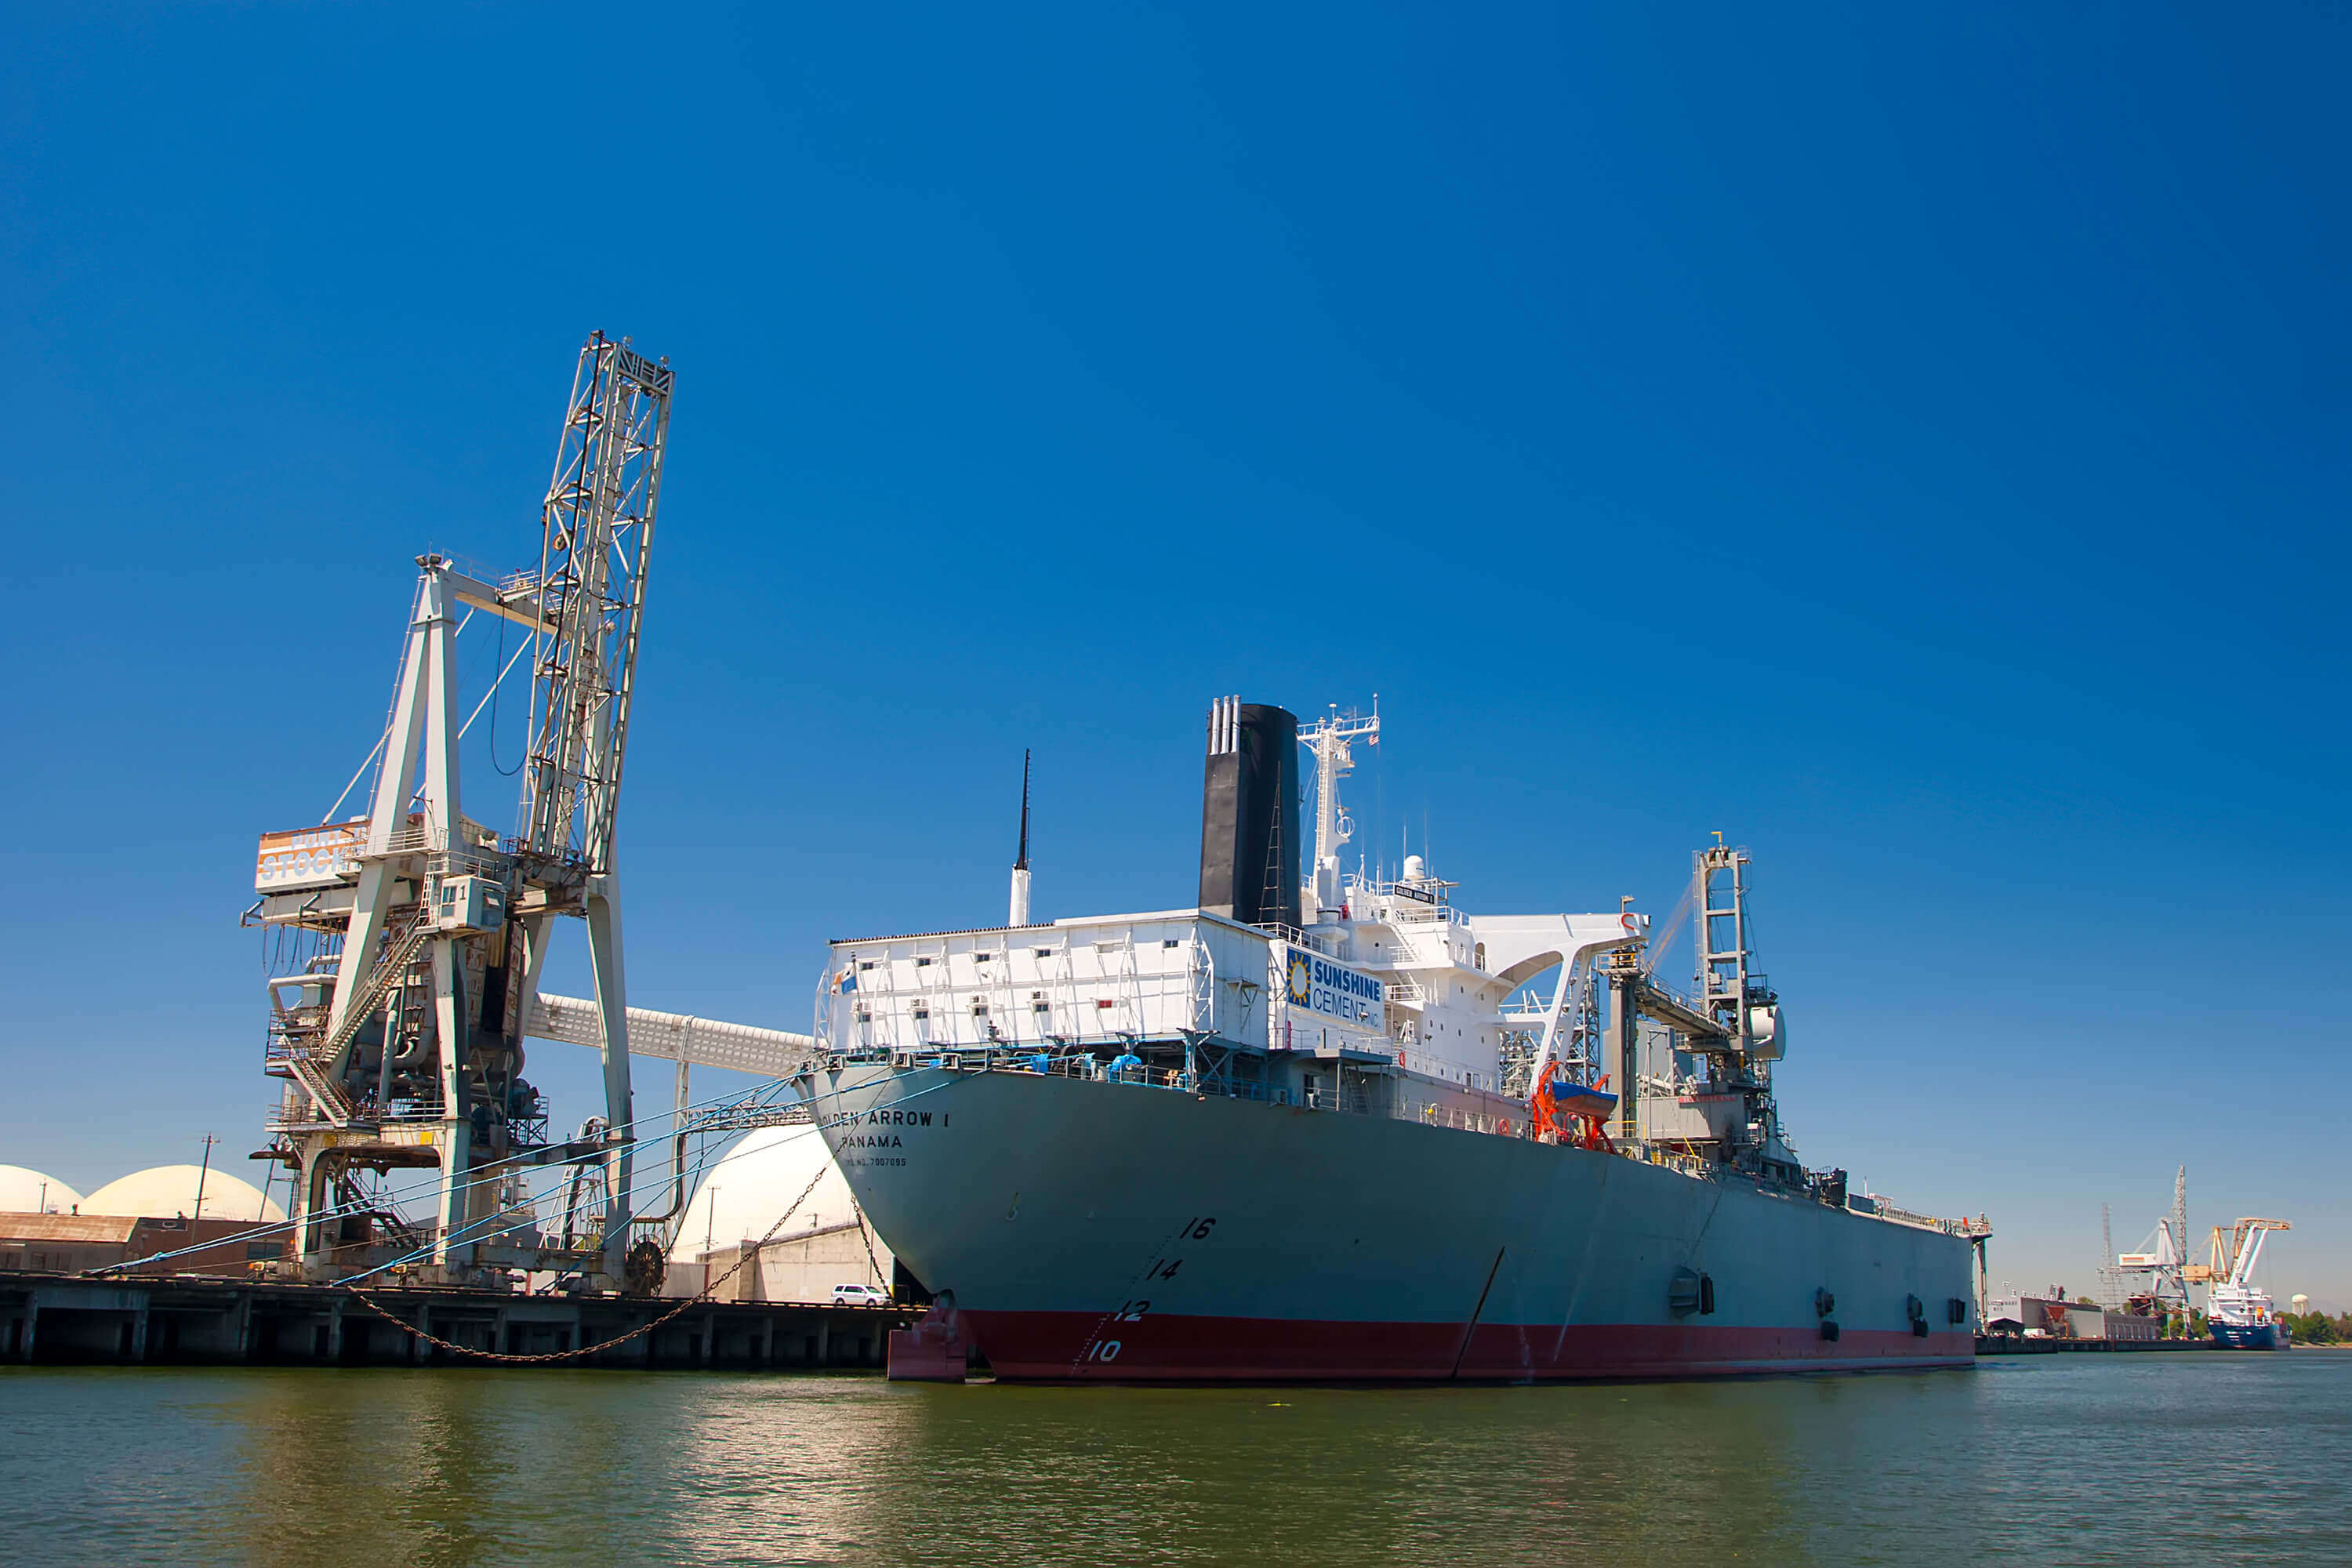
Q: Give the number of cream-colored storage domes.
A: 3